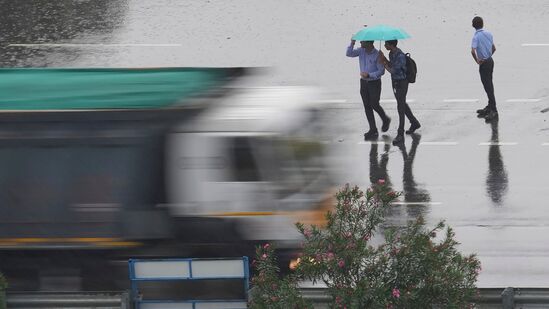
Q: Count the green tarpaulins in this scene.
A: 1